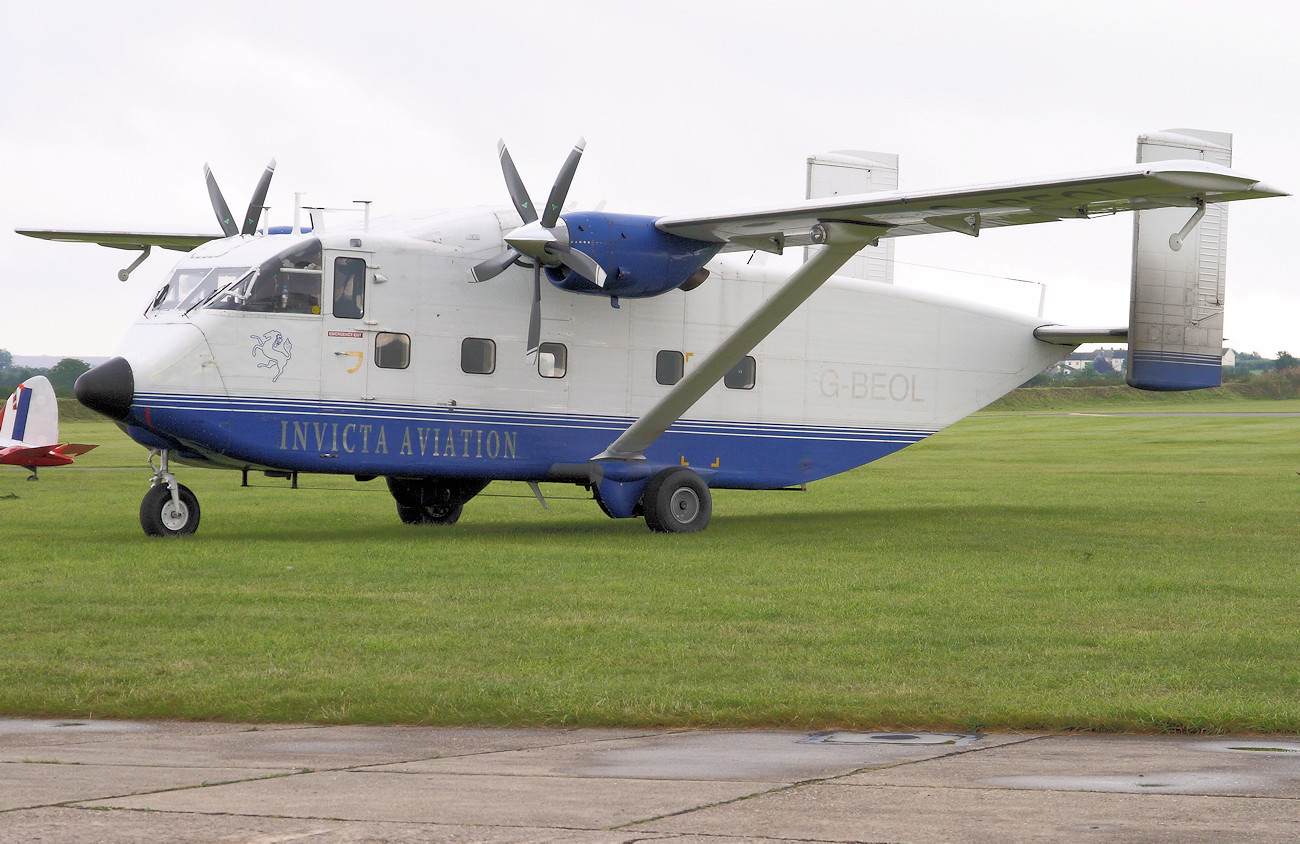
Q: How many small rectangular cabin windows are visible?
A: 5